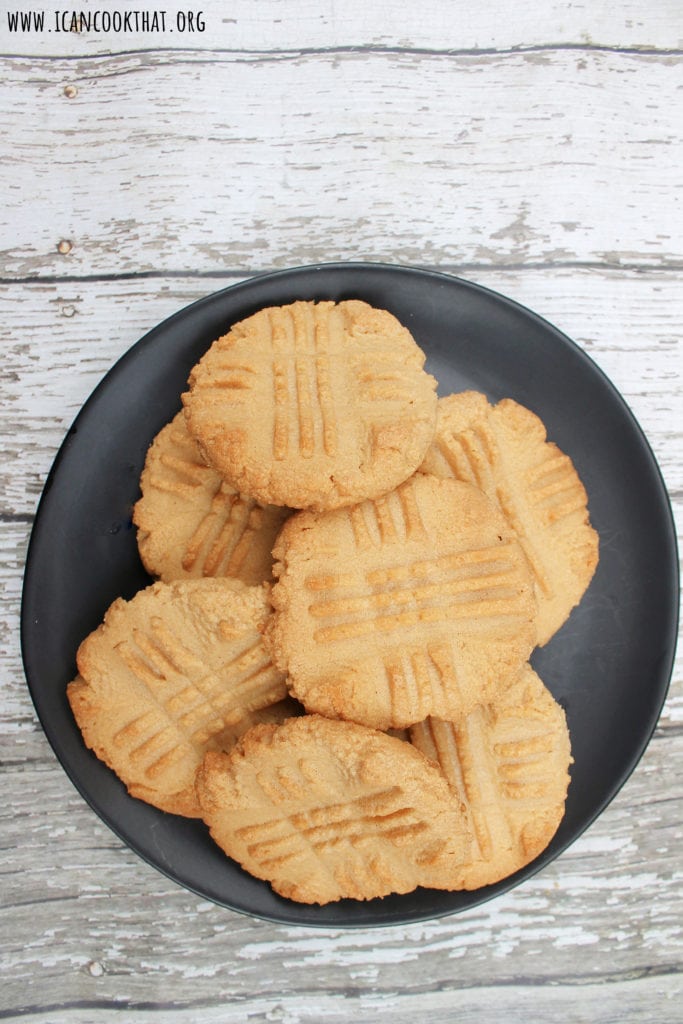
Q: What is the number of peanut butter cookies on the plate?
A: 7